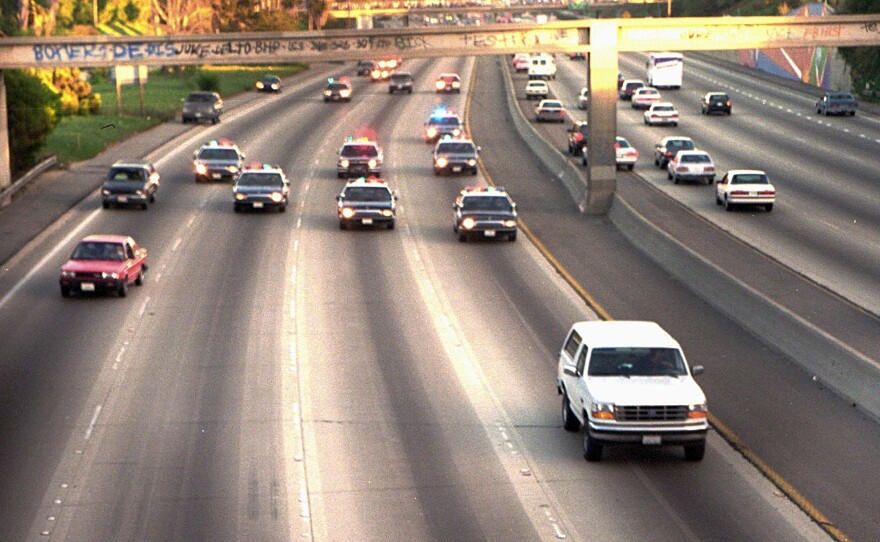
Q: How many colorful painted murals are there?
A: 1